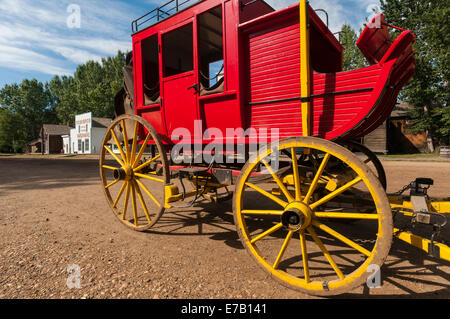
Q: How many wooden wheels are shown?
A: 3